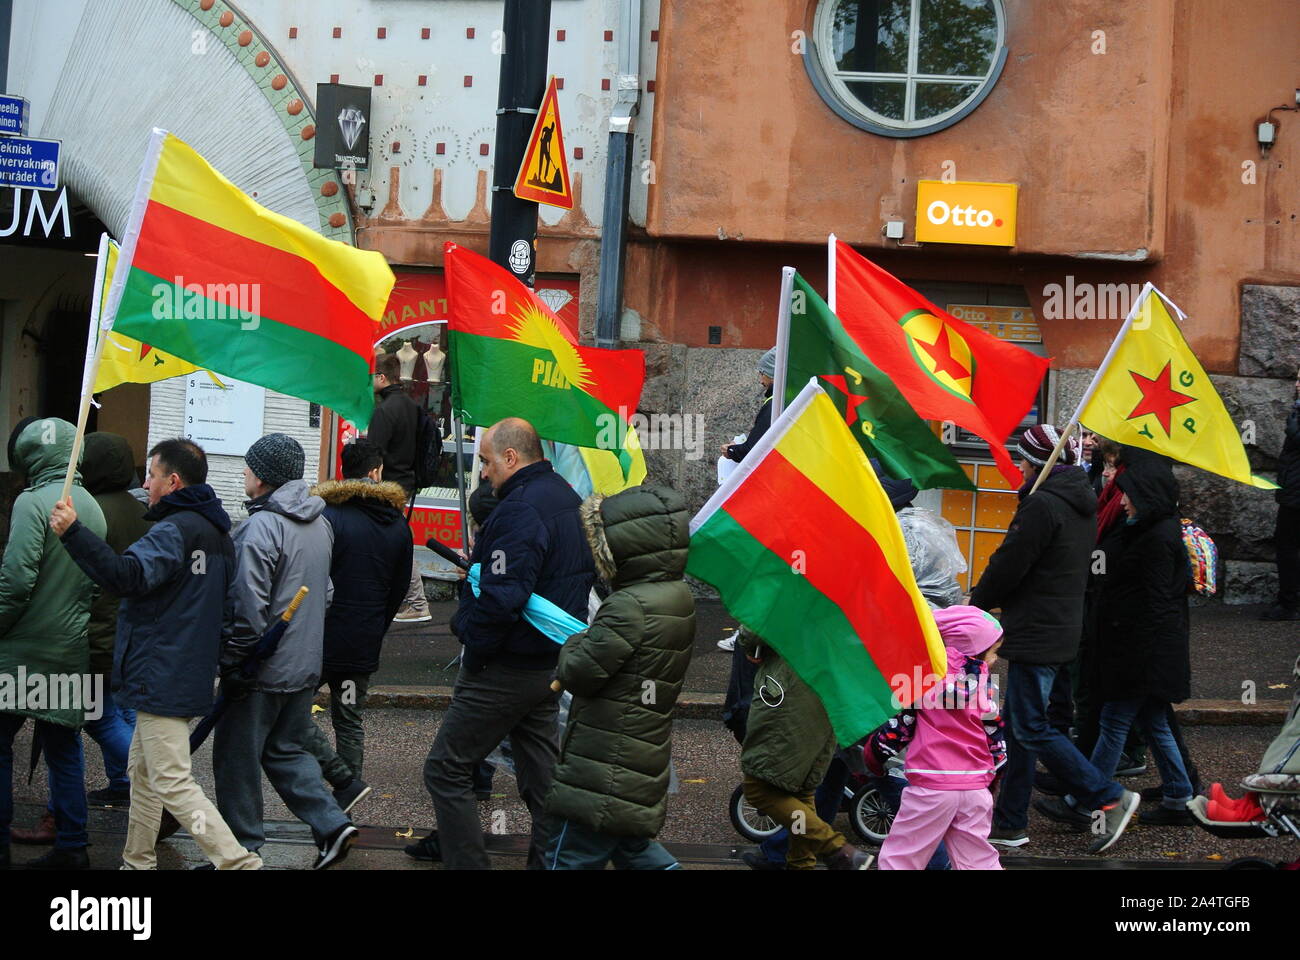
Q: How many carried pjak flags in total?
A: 1